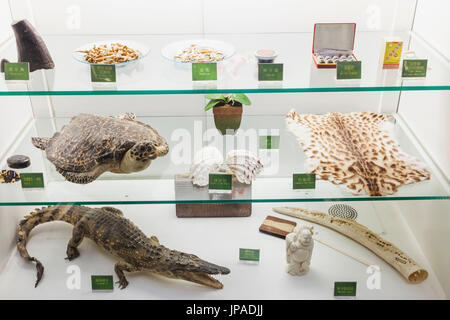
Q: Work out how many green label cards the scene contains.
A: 13